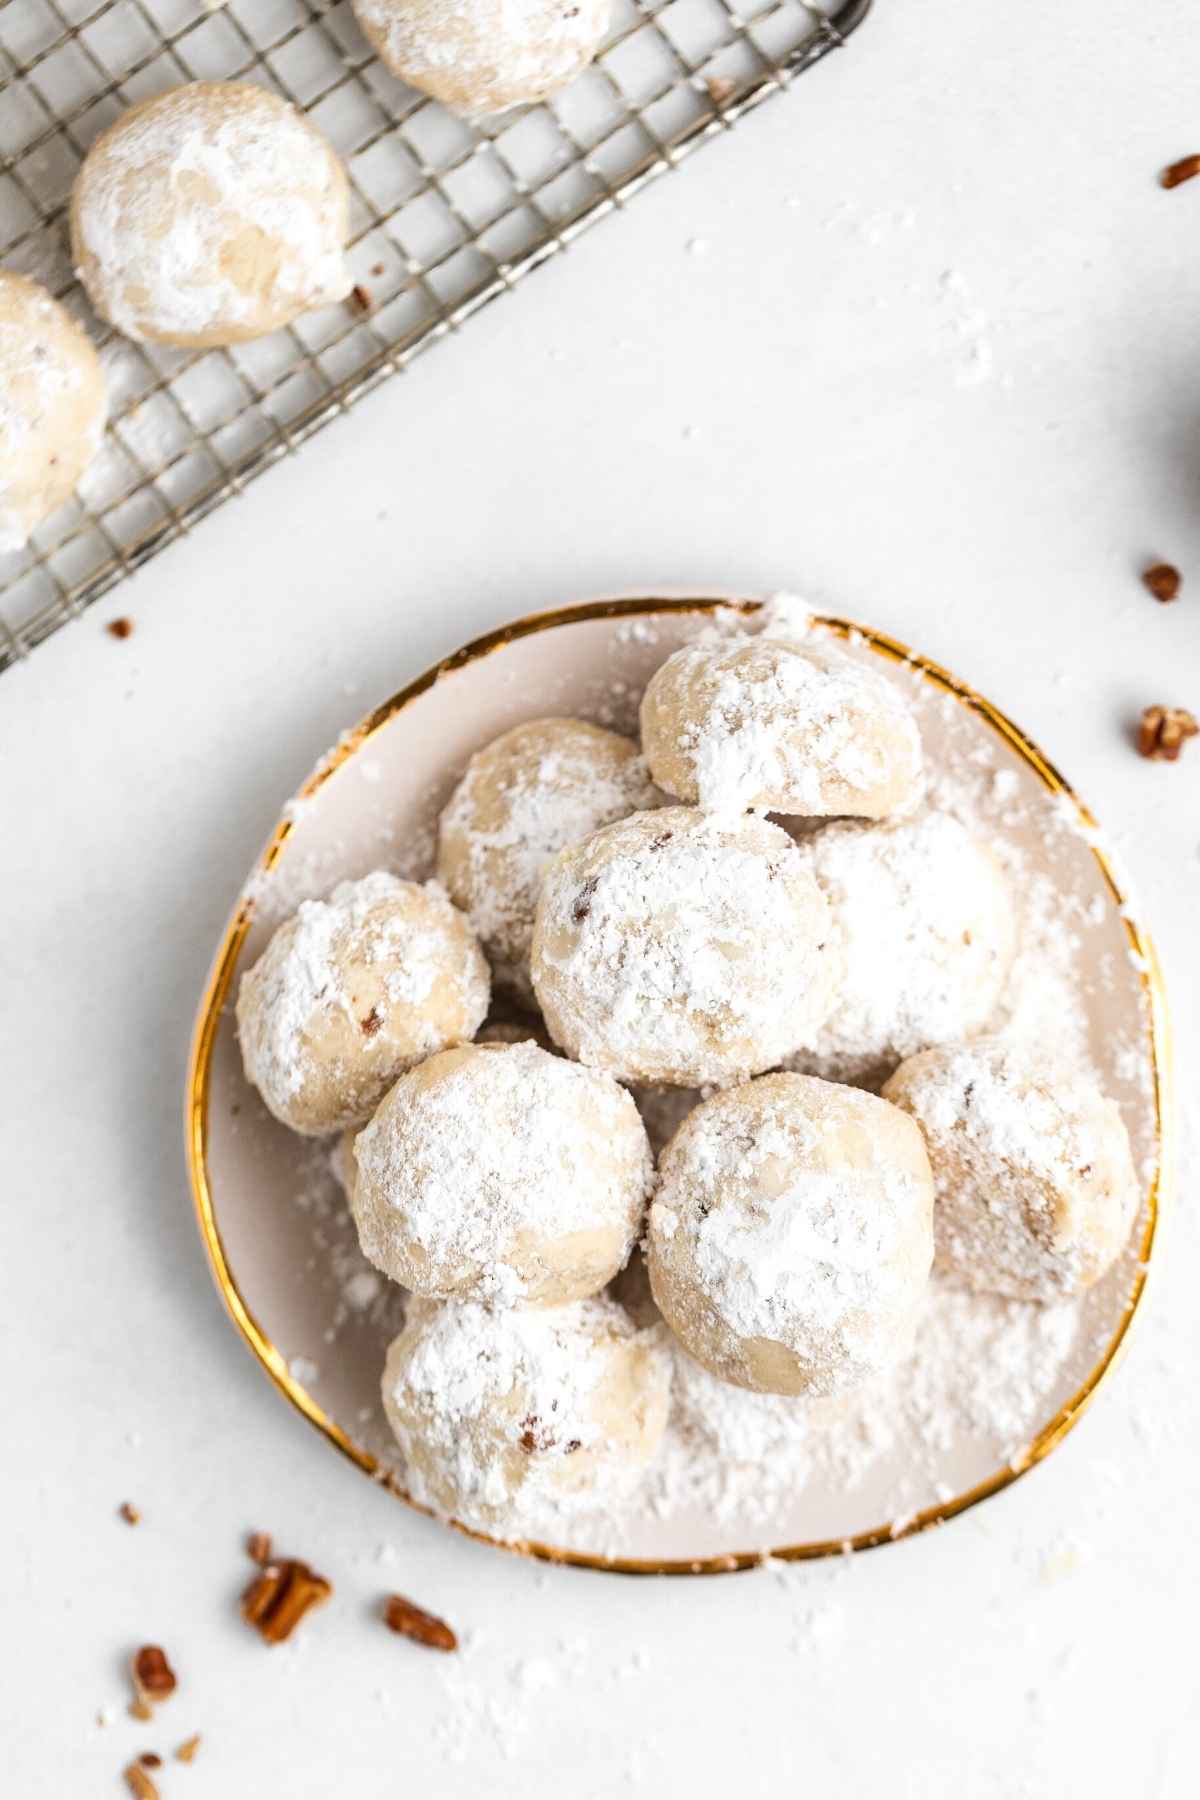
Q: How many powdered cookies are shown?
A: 12